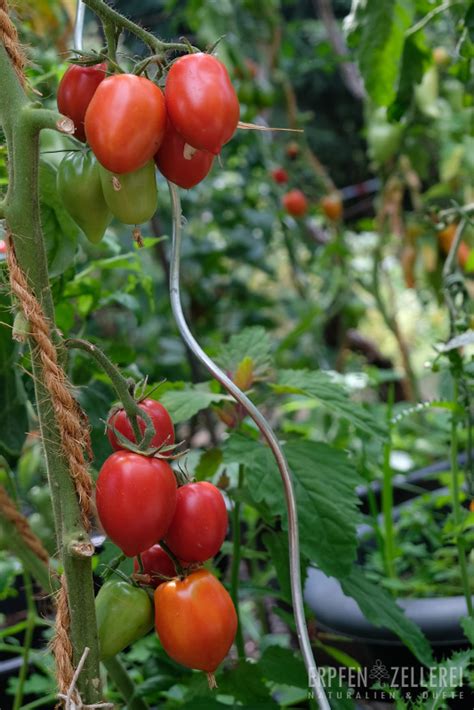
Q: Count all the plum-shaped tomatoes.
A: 12